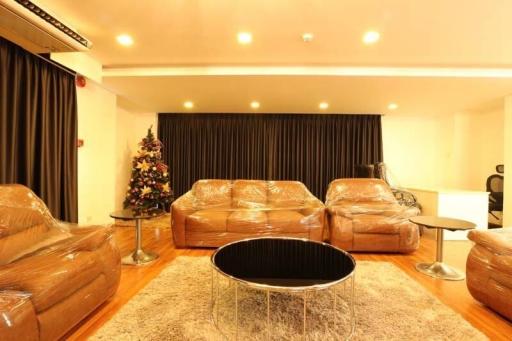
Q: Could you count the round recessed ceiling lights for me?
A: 7